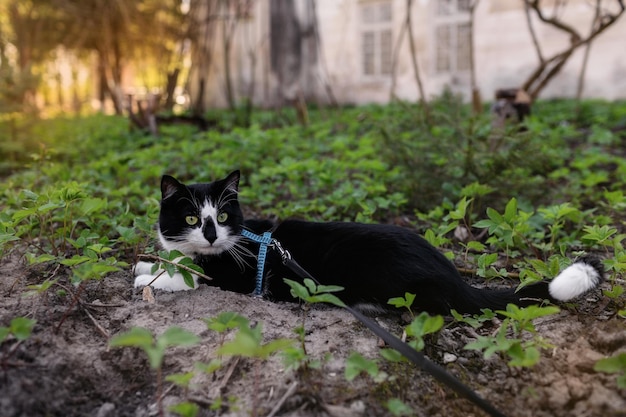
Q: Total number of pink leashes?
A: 0